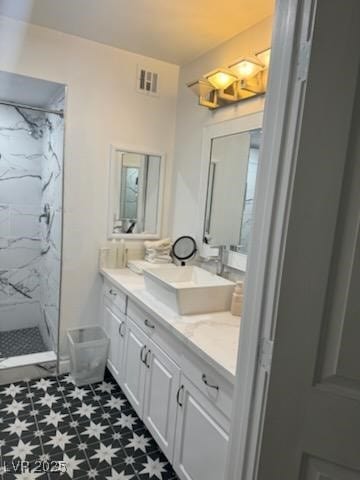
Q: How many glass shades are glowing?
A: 3